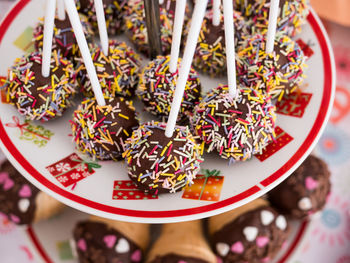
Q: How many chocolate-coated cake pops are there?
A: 12